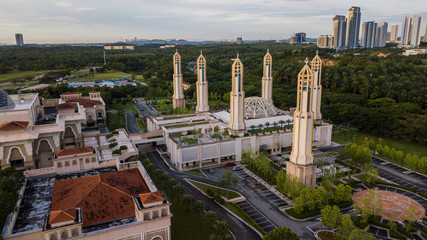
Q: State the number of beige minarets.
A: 6